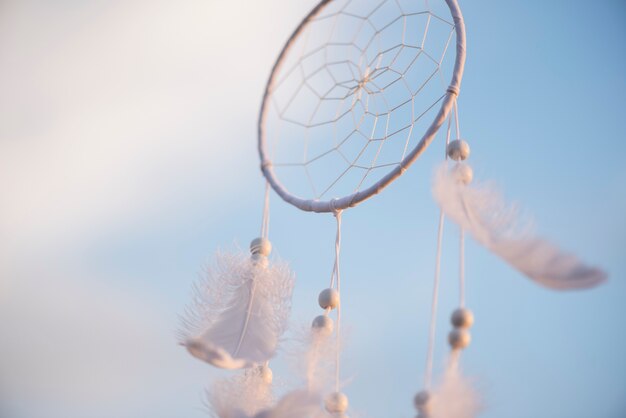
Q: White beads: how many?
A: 11